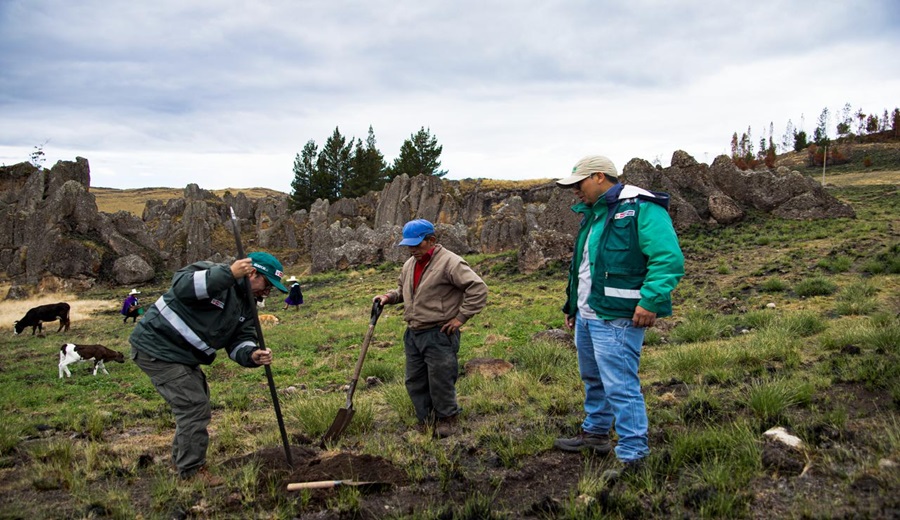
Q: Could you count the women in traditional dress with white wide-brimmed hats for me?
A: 2